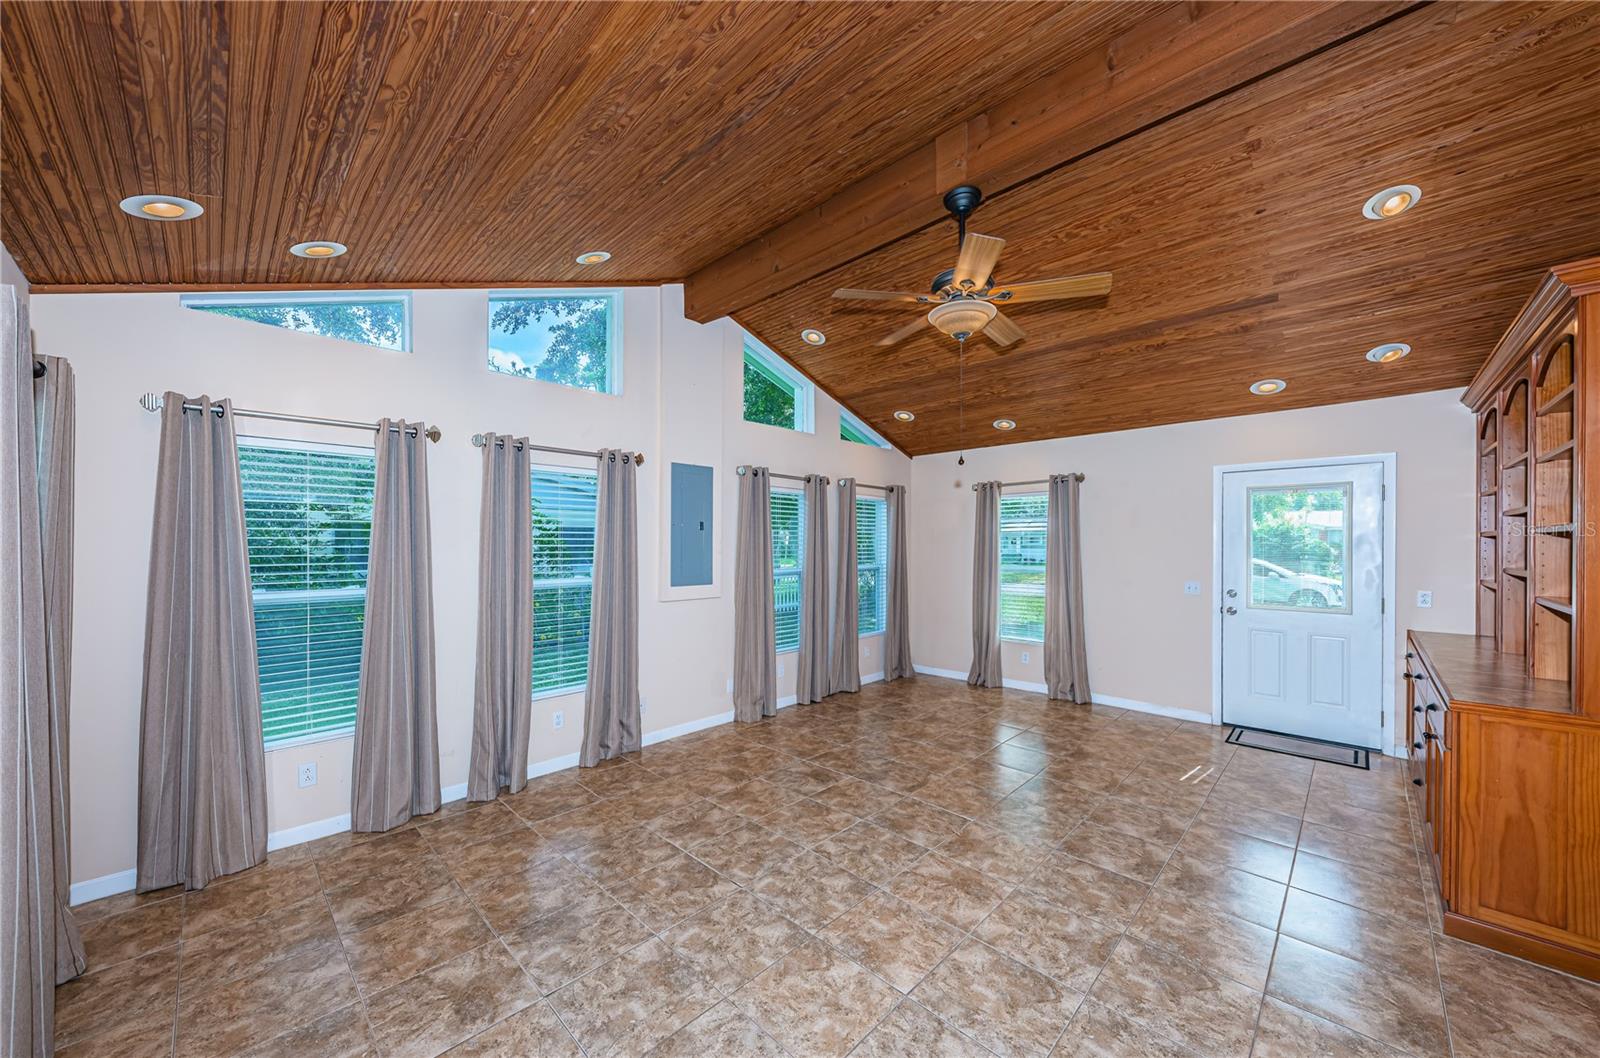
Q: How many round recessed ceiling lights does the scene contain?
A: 9